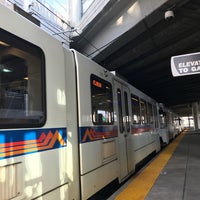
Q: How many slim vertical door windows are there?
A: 2